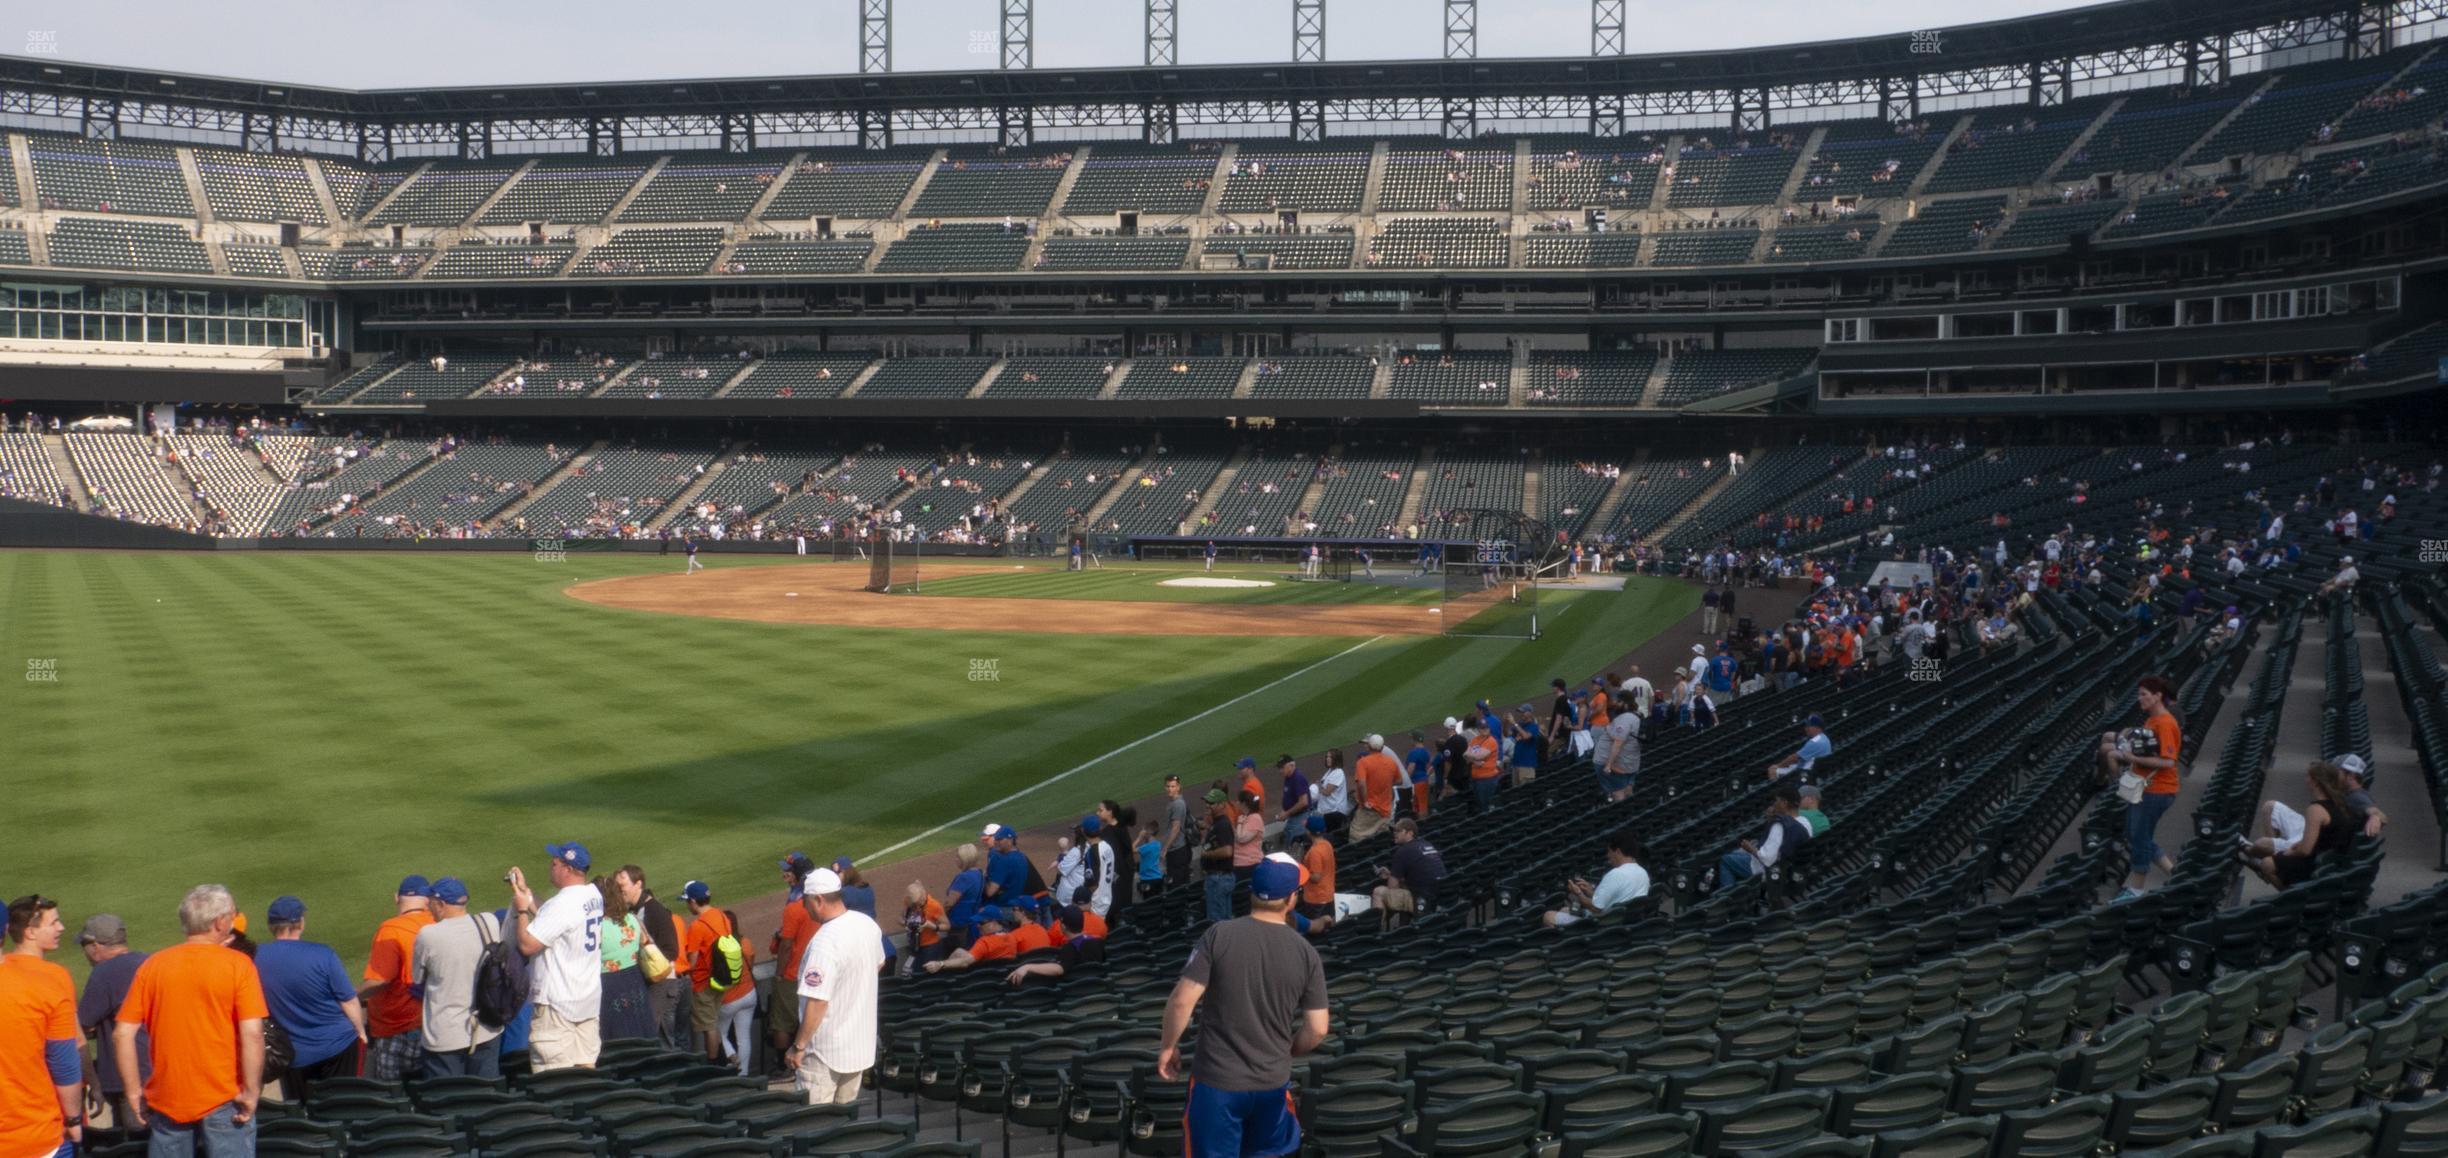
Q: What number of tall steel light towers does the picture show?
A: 6